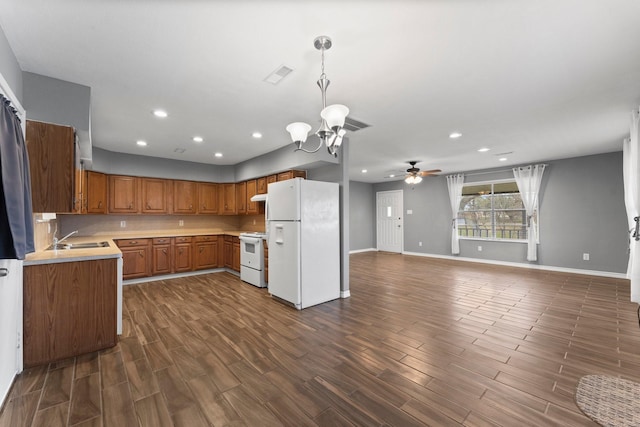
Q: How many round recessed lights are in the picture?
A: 10